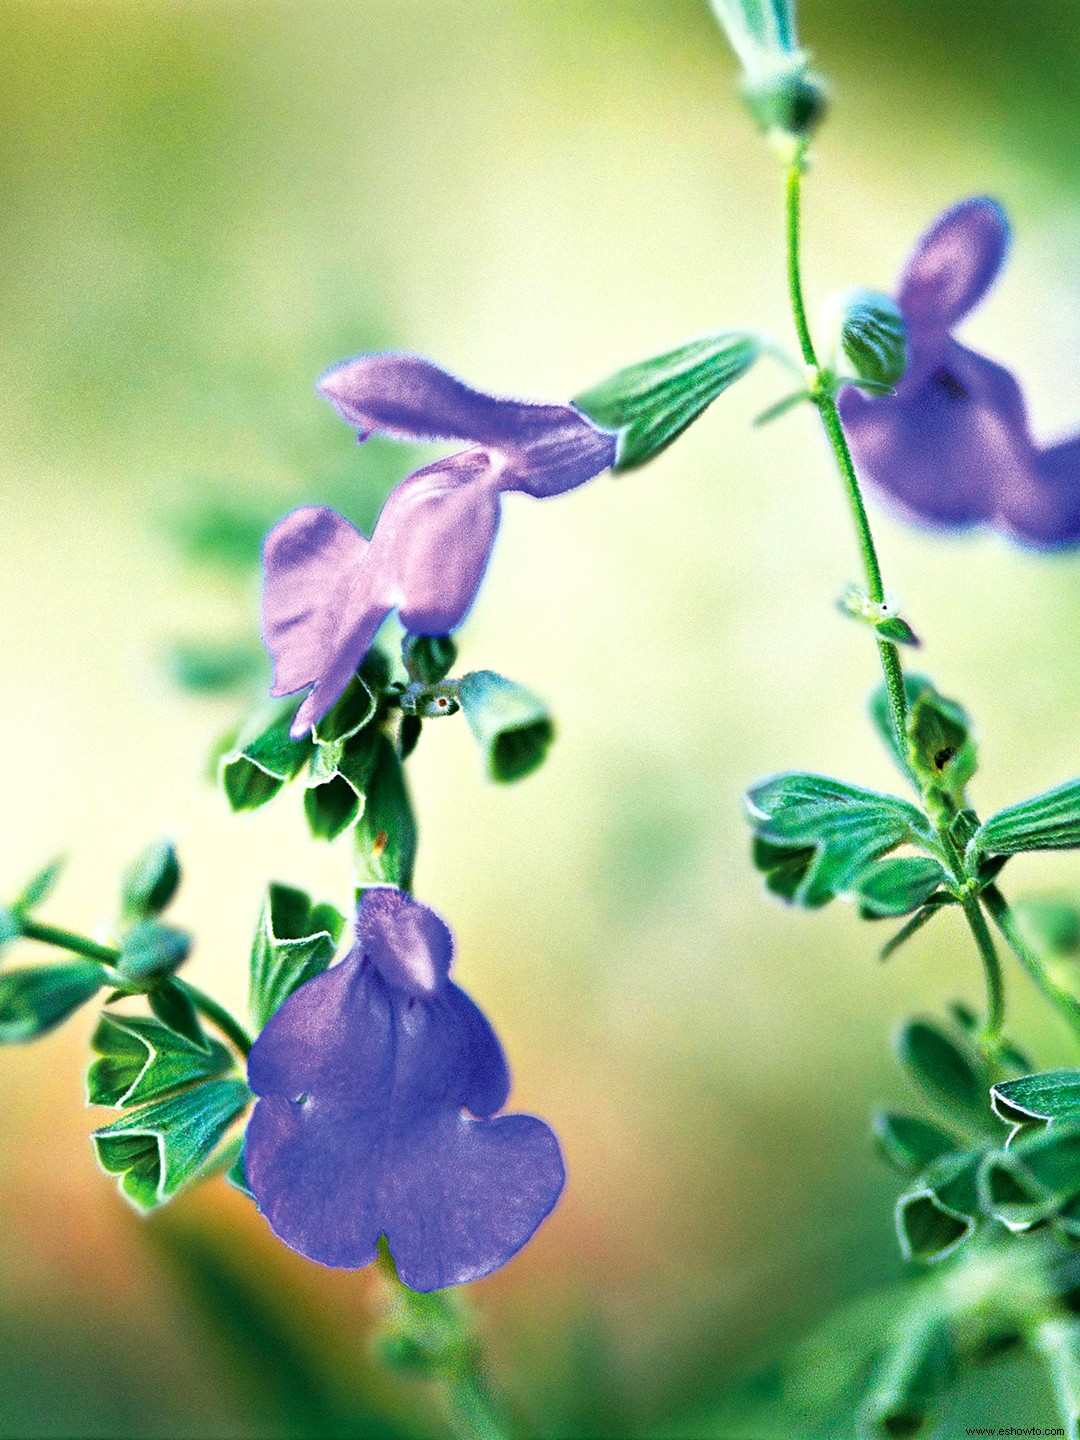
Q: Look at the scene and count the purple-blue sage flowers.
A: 3